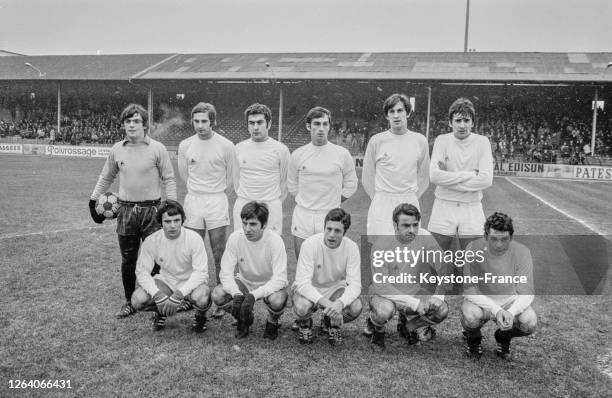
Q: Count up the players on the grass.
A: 11